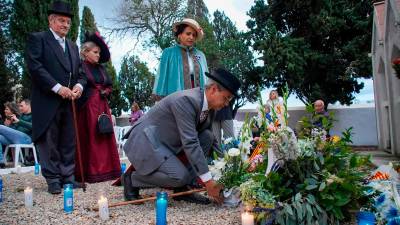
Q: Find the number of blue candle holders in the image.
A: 6